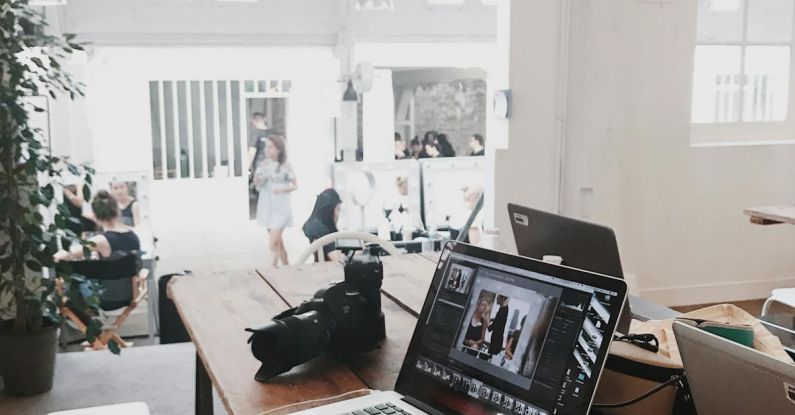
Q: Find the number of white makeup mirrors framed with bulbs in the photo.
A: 3